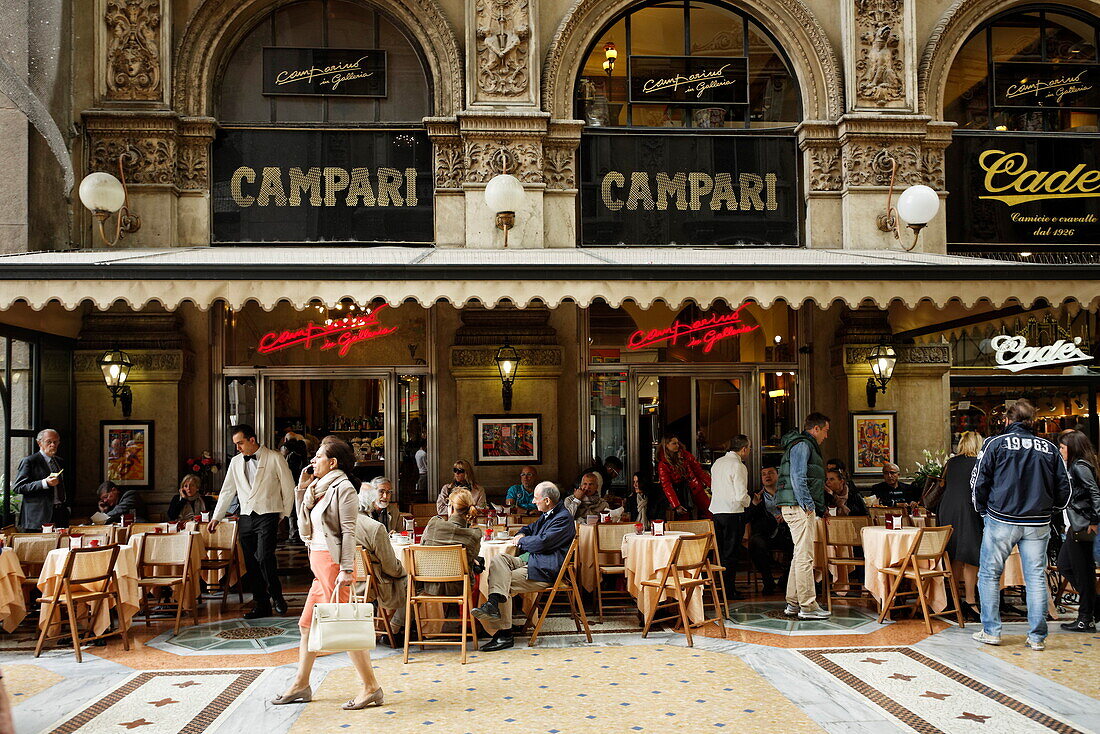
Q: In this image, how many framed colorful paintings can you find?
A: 3